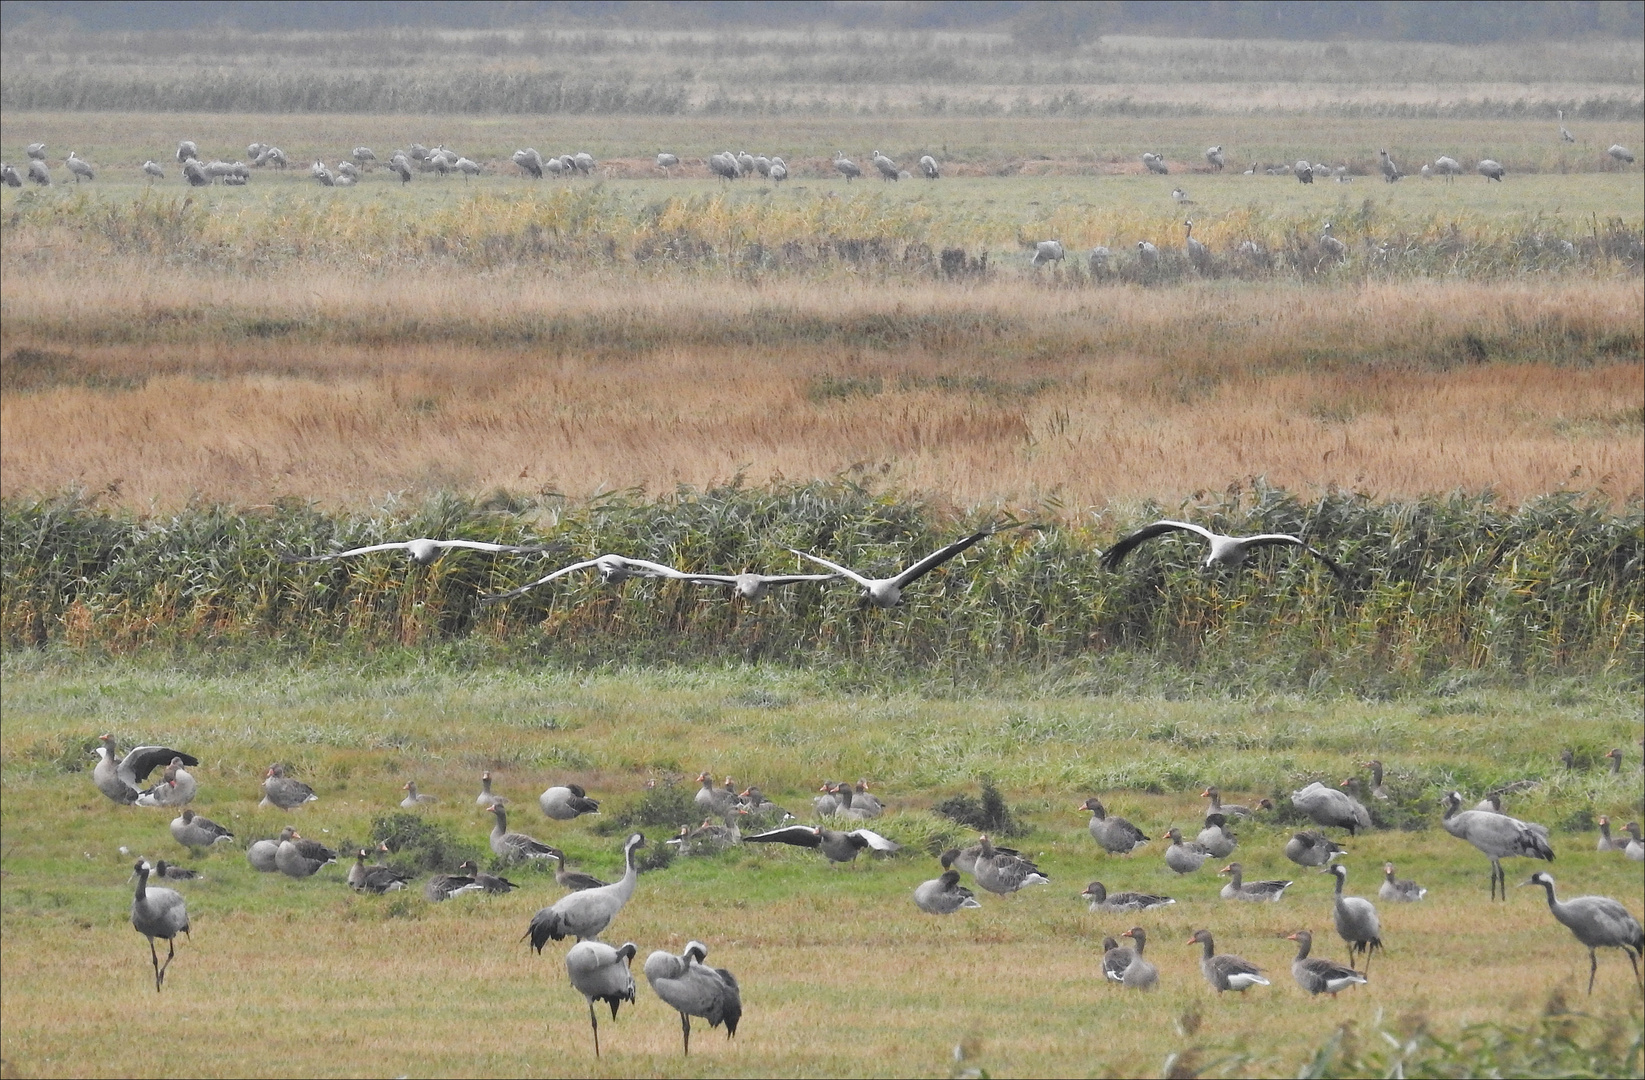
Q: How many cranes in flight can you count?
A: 5